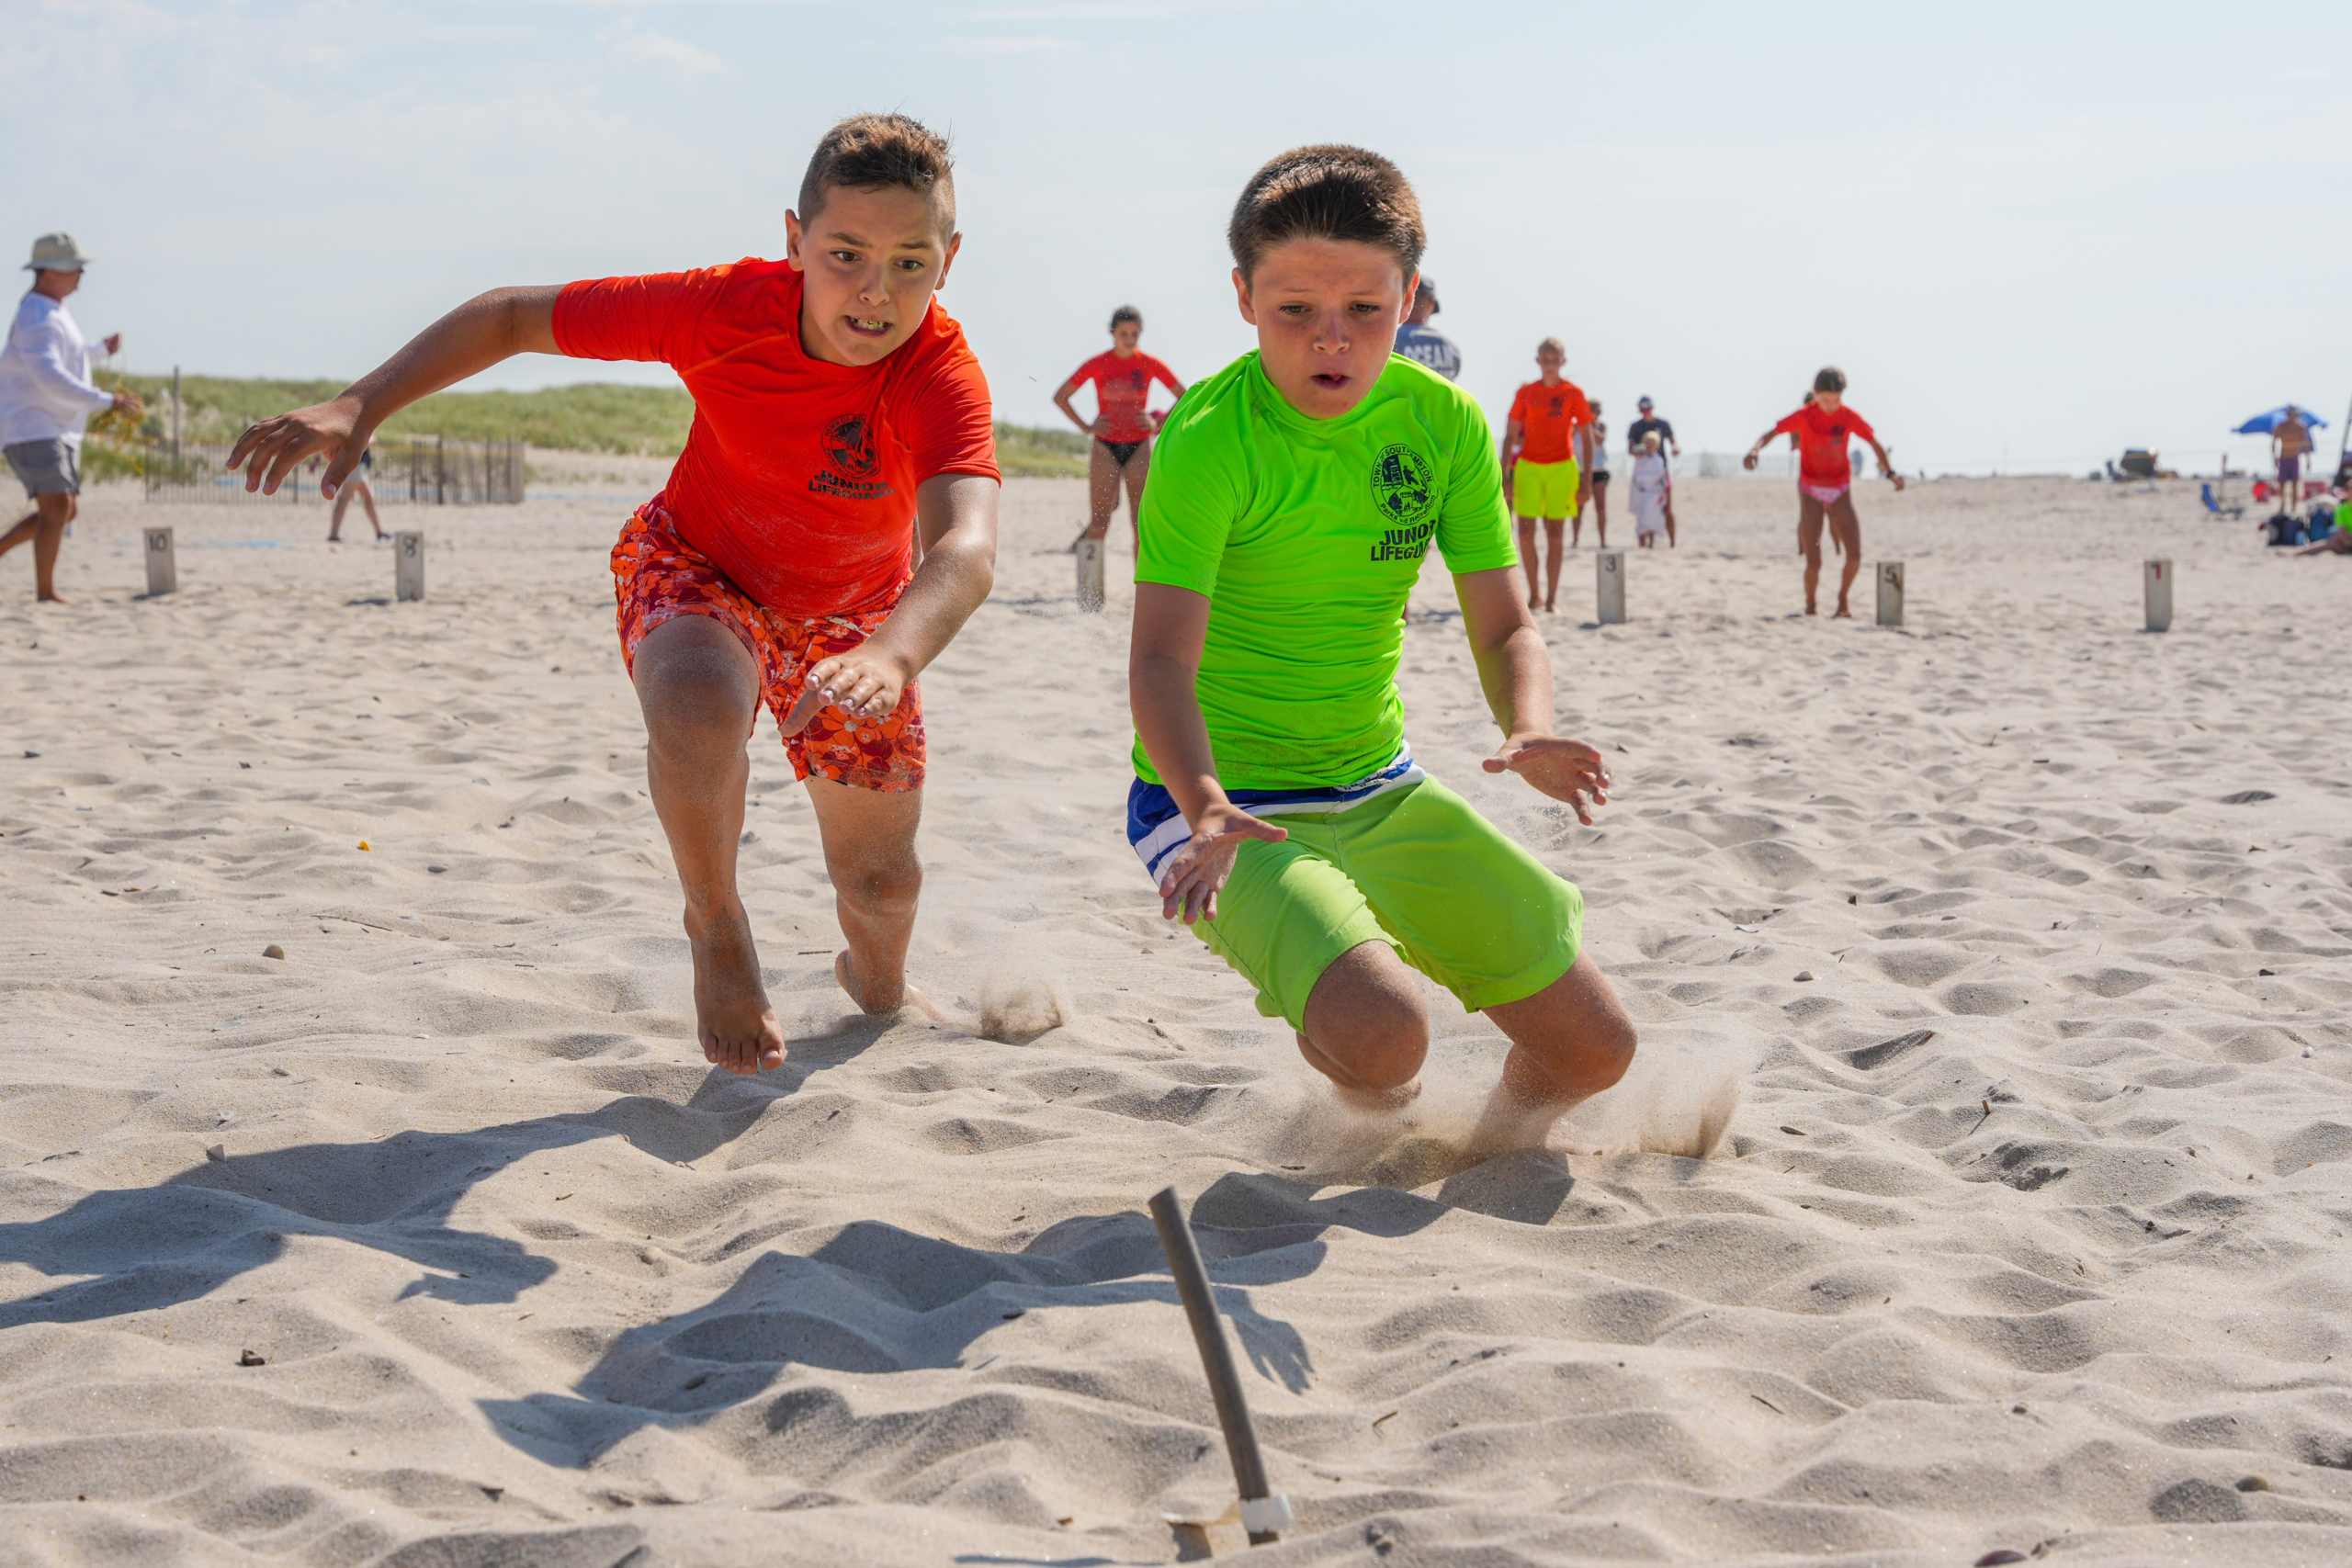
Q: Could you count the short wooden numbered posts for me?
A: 6